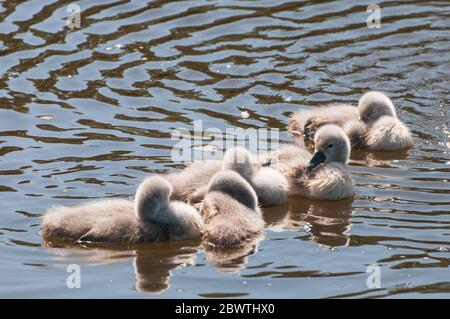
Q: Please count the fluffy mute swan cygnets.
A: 5